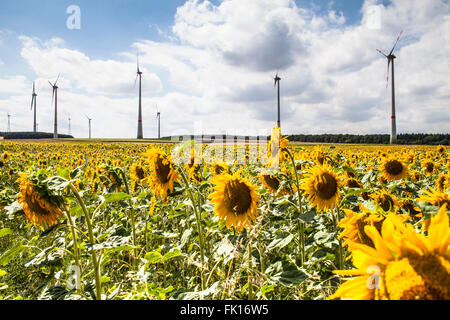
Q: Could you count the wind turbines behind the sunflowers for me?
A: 9